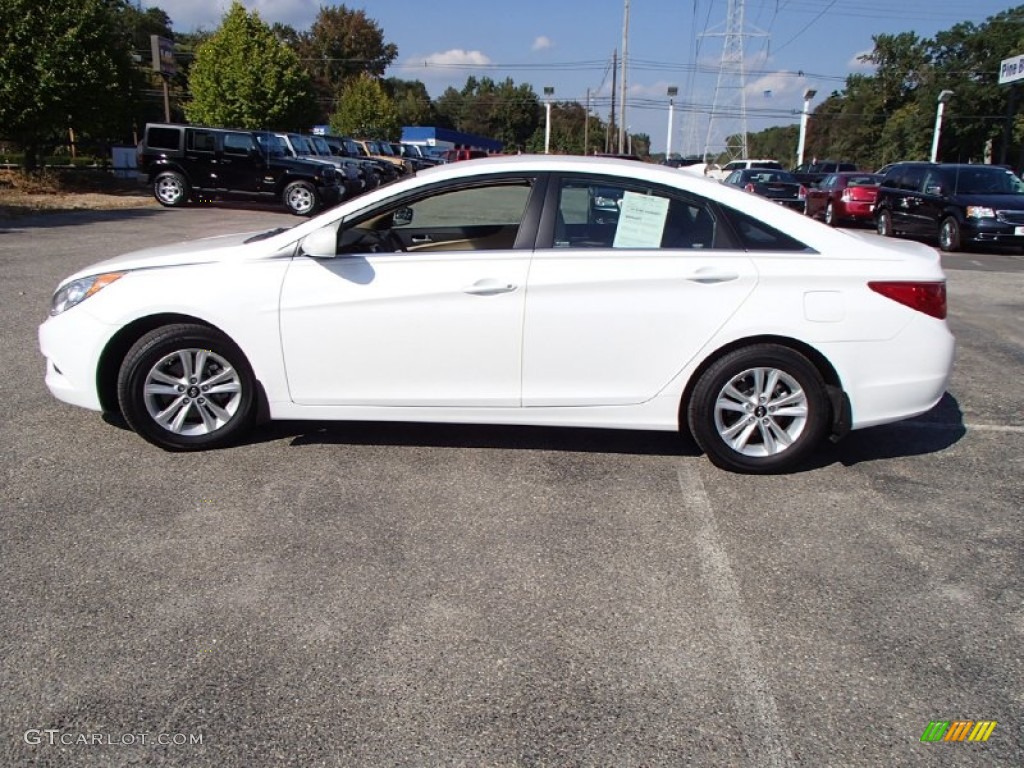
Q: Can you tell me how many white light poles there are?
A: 4